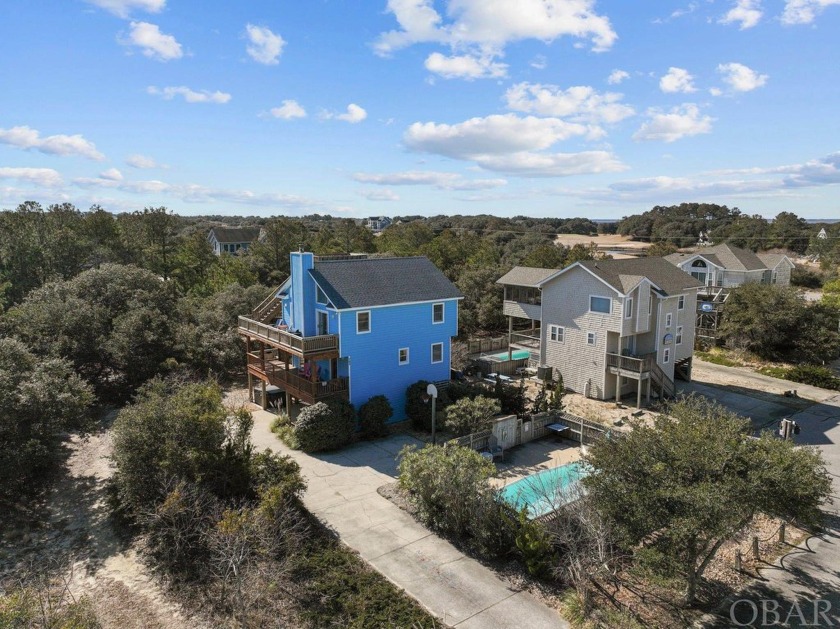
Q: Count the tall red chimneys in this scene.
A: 0